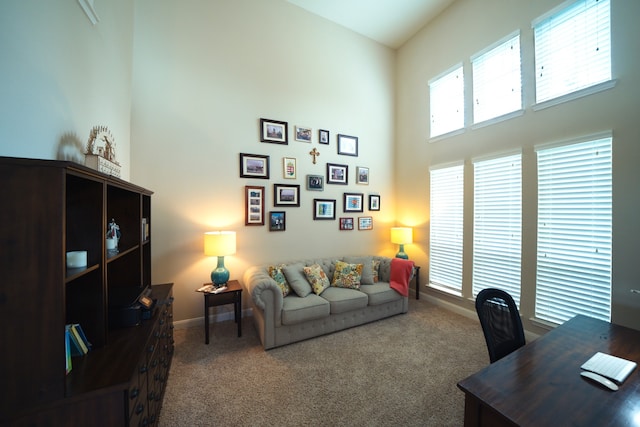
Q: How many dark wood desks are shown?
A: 1